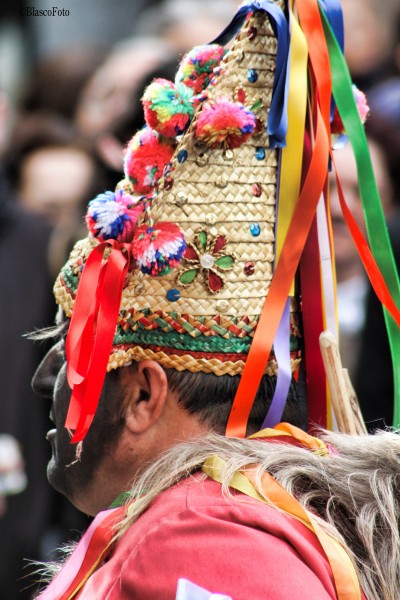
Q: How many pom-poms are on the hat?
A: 7